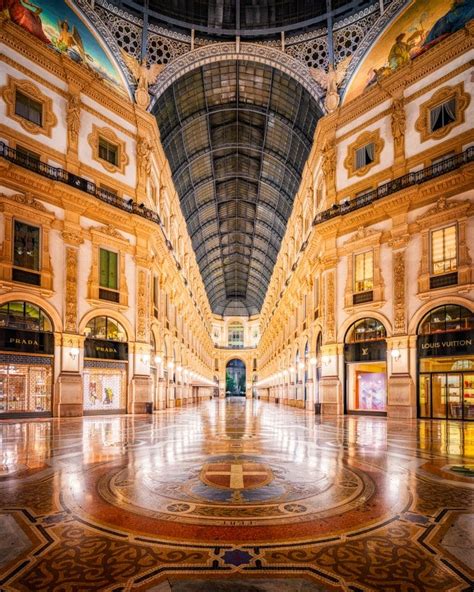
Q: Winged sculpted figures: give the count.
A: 2